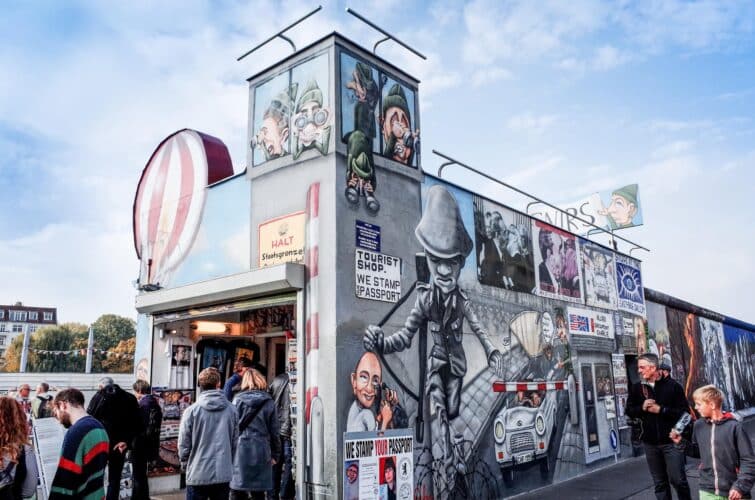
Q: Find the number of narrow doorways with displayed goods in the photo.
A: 1